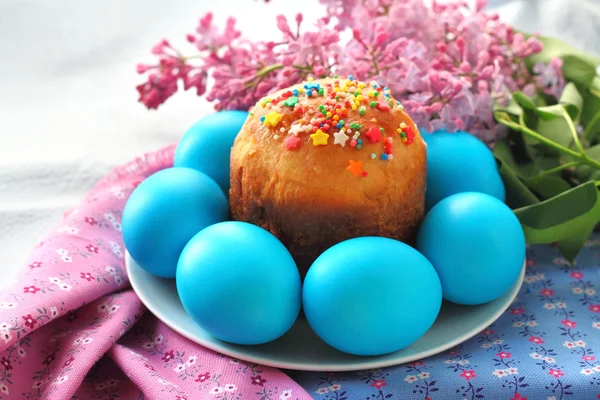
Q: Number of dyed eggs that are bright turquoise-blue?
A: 6